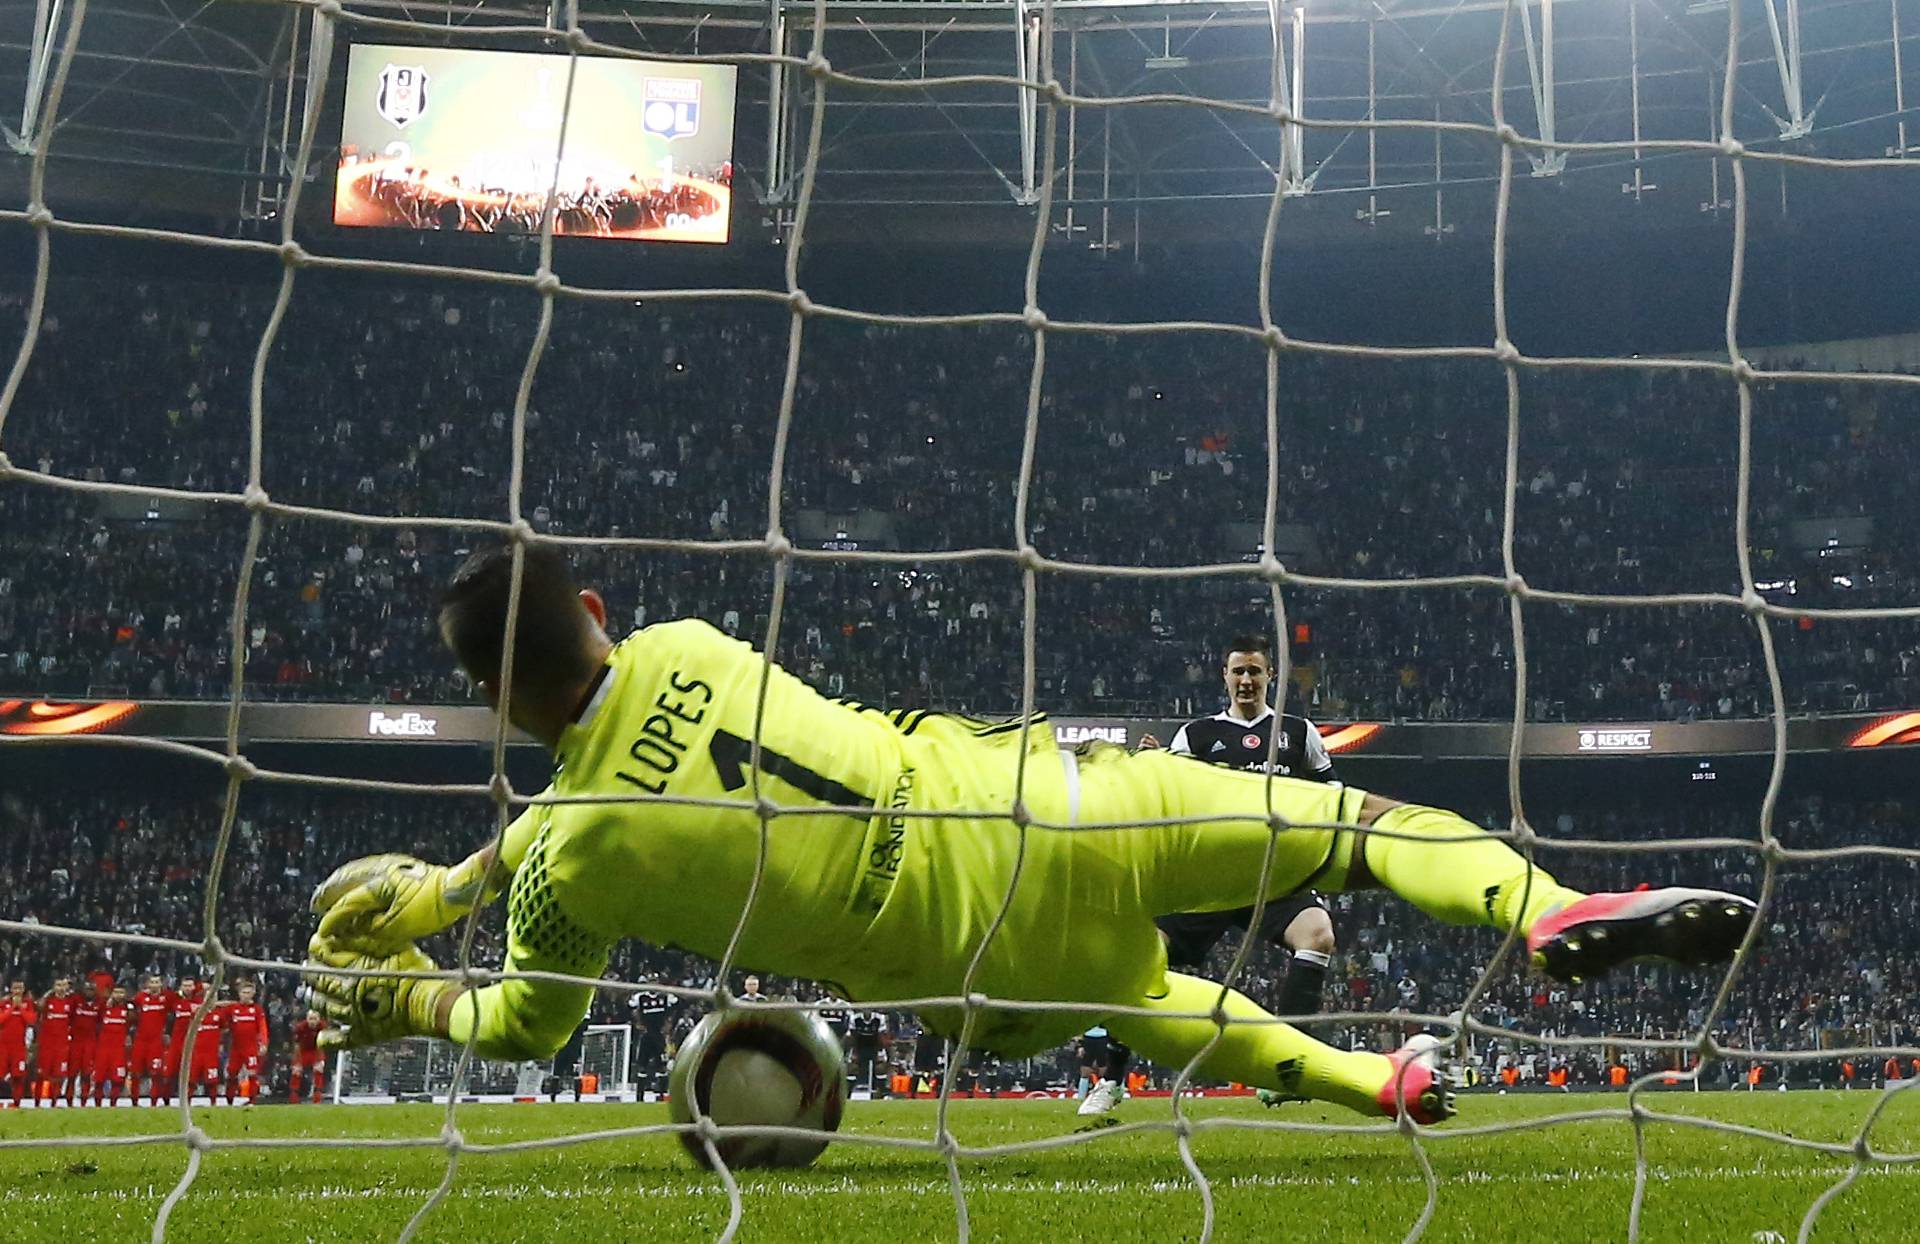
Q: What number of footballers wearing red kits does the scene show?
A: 9